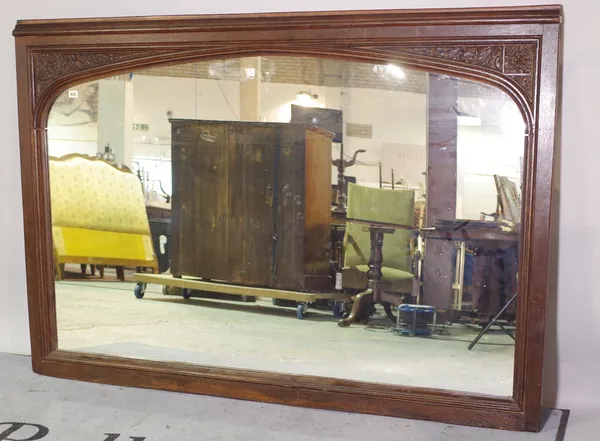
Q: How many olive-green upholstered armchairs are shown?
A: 1